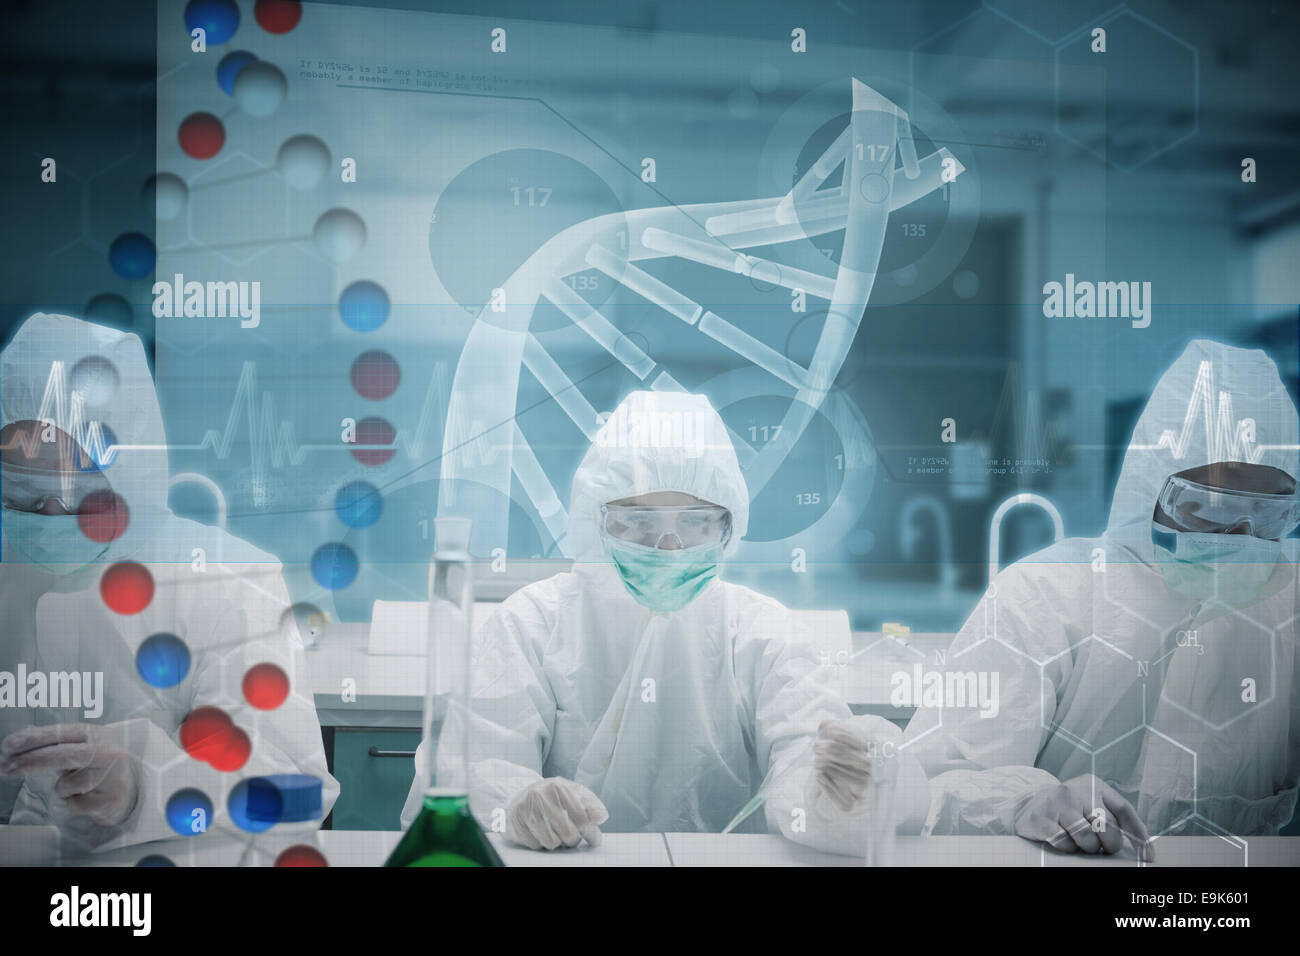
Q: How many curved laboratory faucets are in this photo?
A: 3